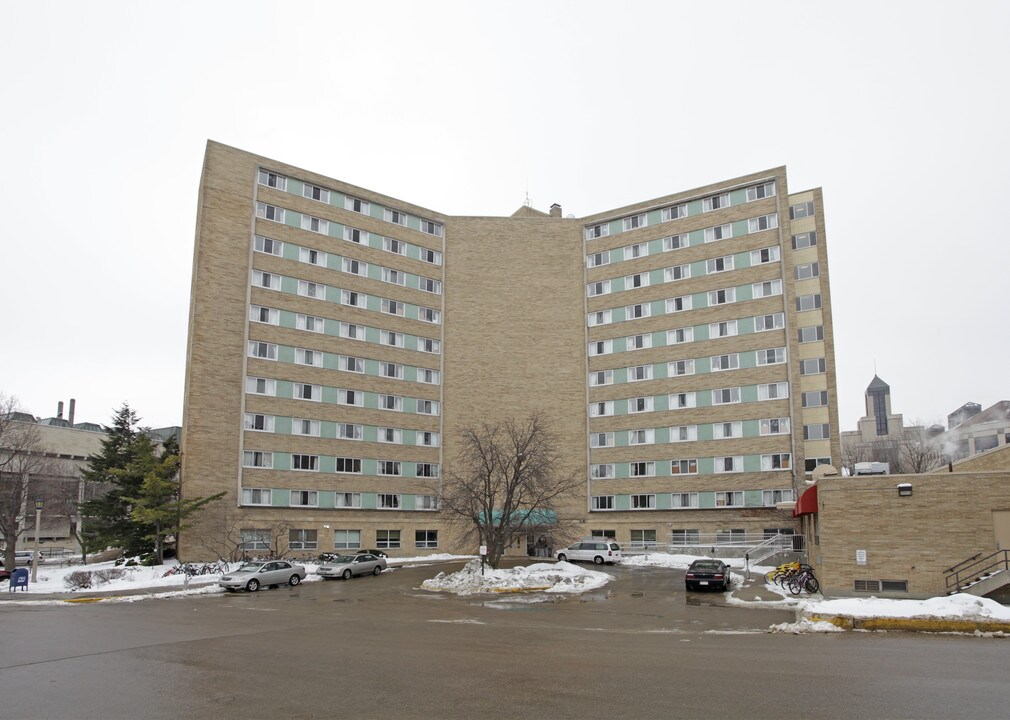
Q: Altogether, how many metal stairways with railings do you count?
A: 2